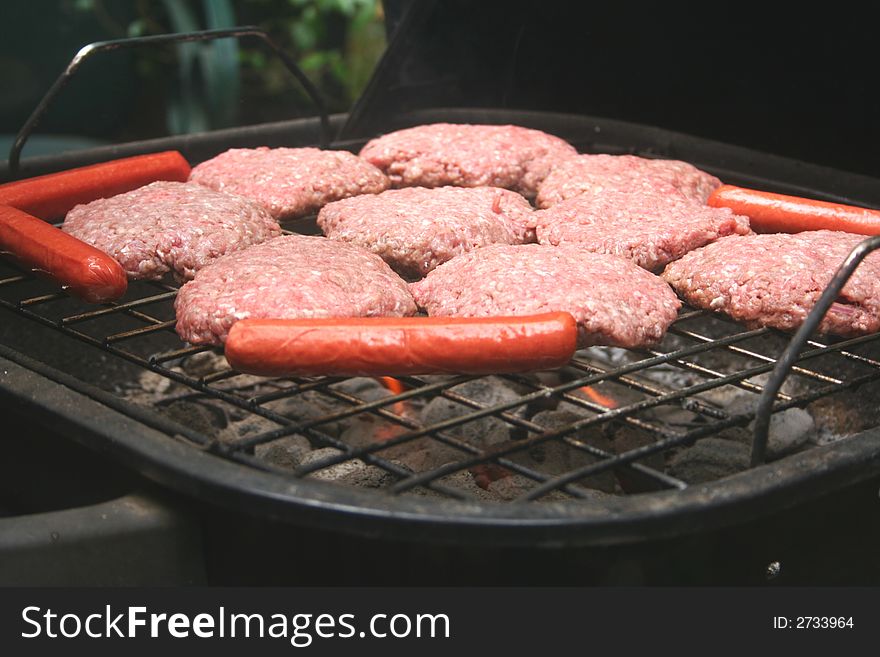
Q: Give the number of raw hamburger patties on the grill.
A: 9